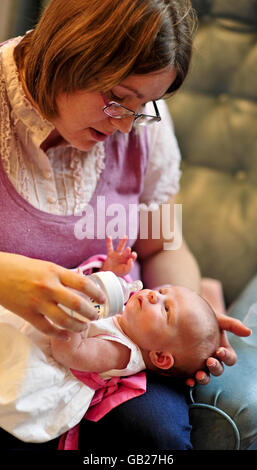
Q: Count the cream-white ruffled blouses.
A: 1